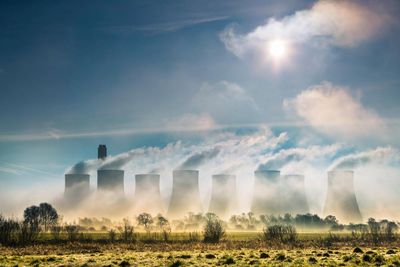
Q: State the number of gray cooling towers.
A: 8